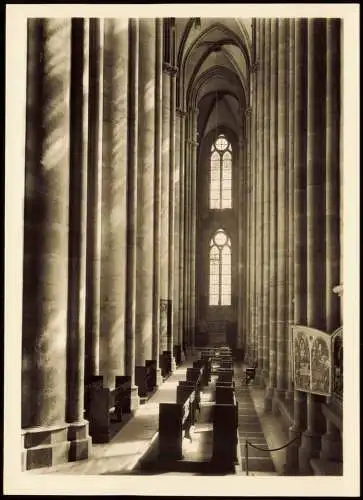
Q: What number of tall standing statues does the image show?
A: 0